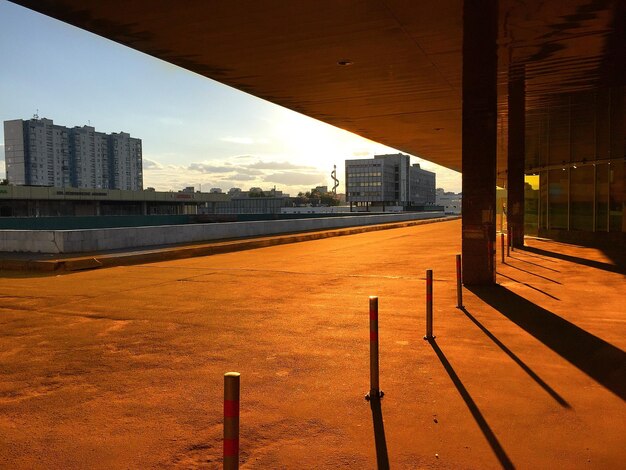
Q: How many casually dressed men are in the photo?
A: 0